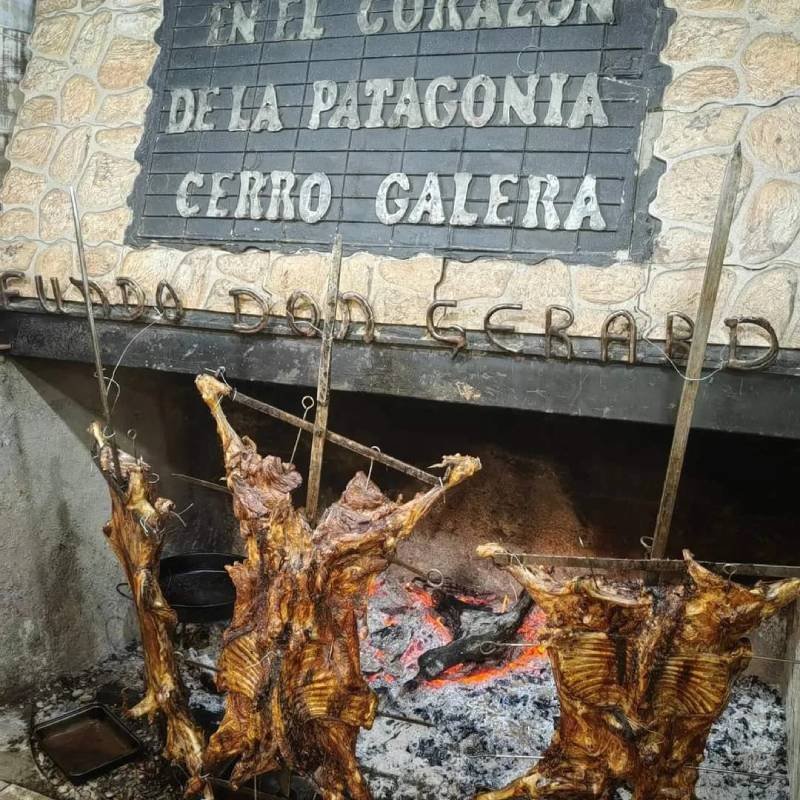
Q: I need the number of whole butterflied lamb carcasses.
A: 3